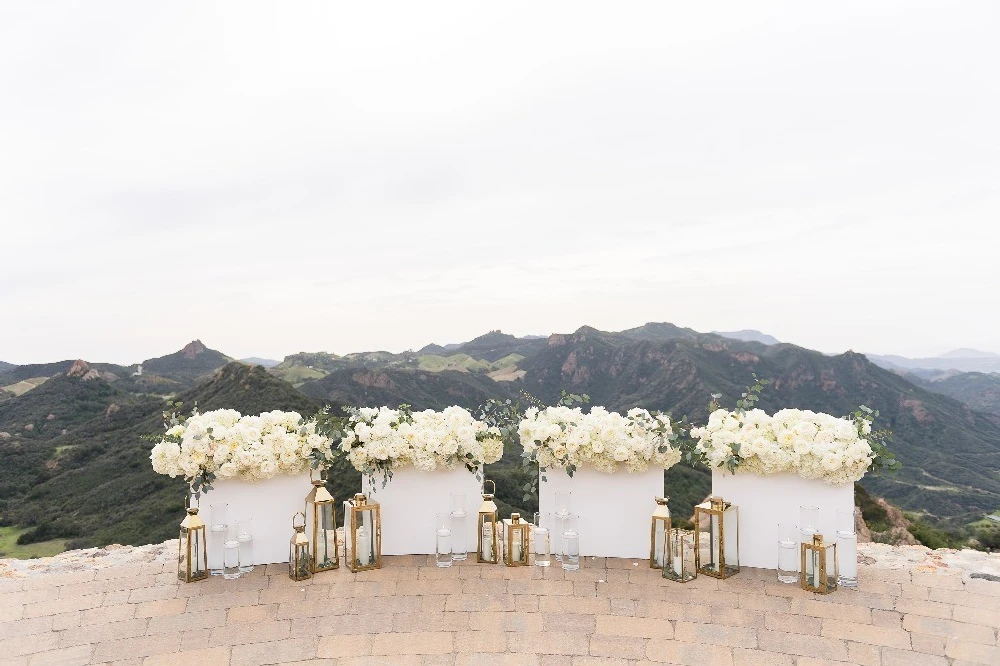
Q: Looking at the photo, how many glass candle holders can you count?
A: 11